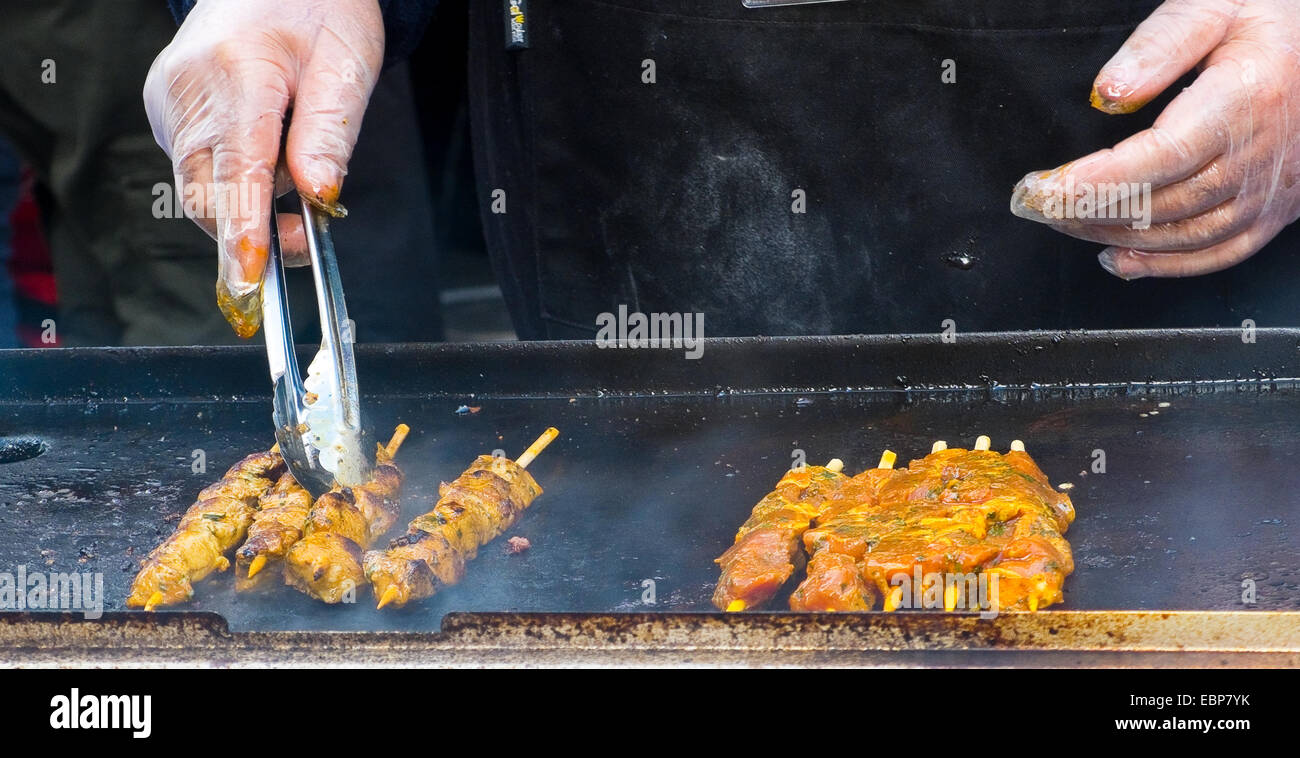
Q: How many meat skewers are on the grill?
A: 9